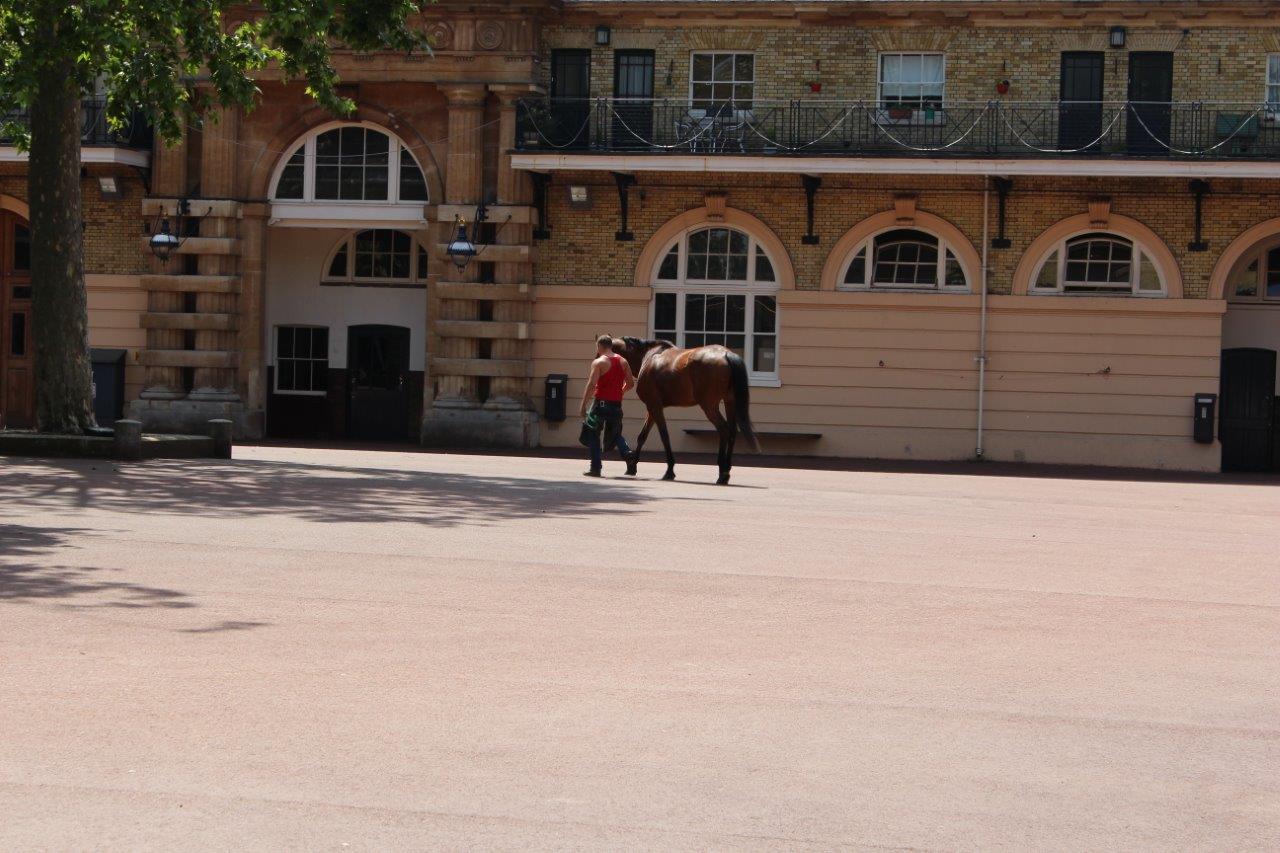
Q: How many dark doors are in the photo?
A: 6